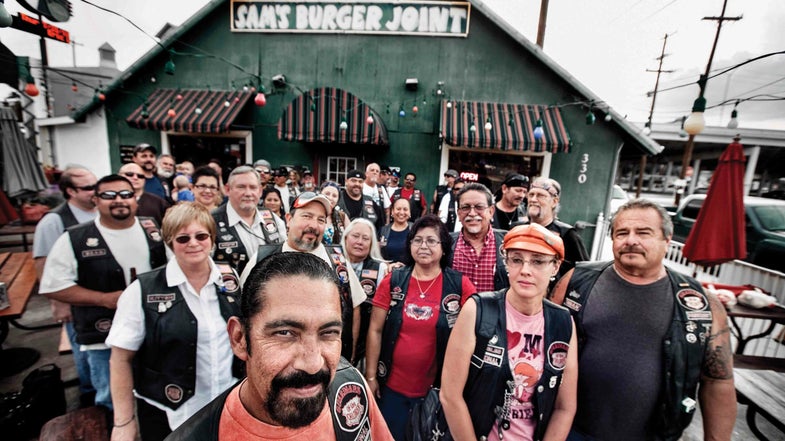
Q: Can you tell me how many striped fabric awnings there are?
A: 3